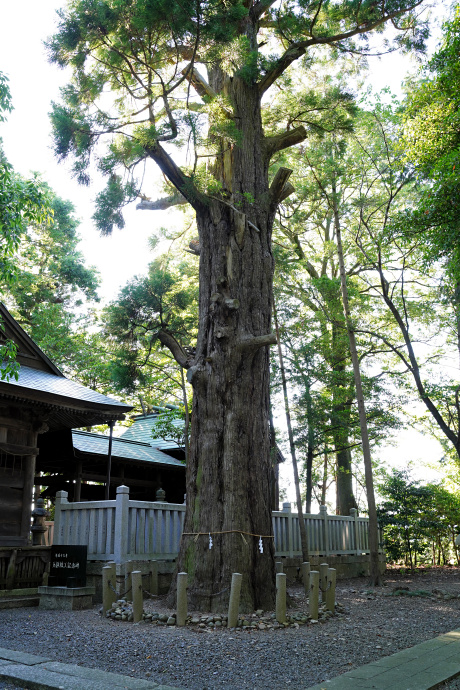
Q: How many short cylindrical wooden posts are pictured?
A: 13